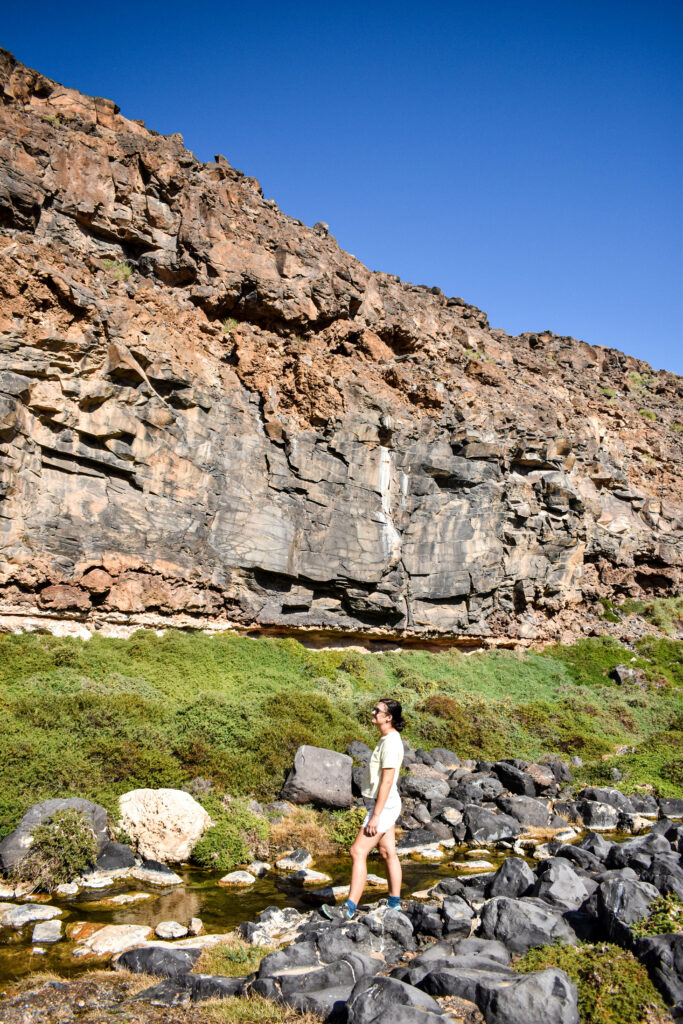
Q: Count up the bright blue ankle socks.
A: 2